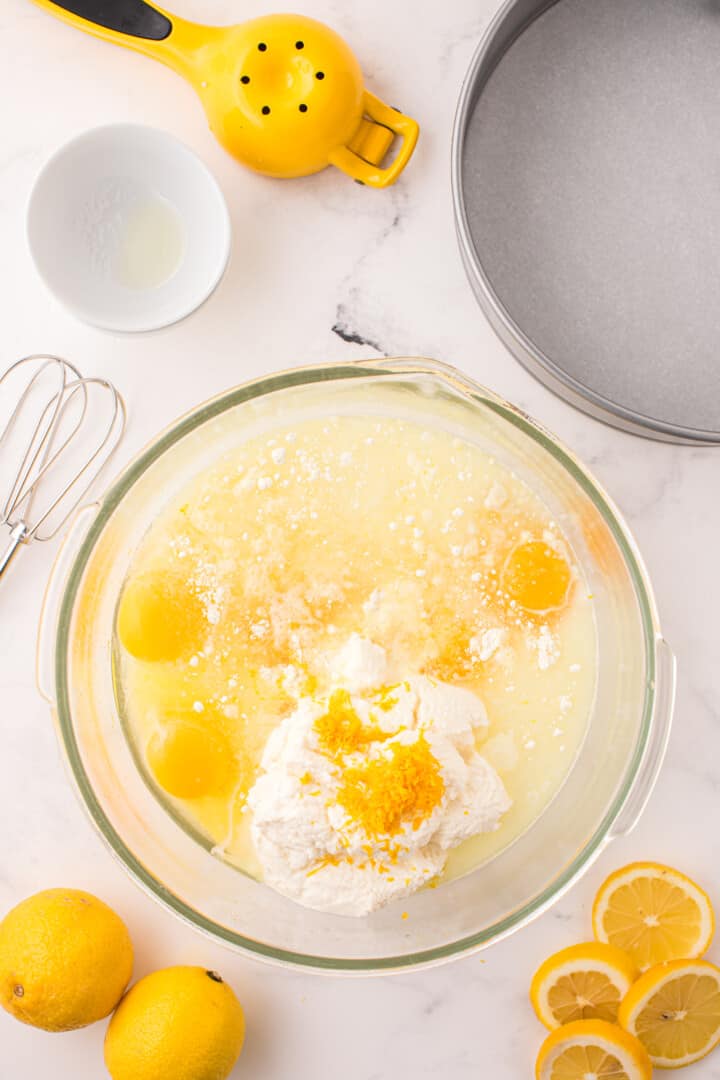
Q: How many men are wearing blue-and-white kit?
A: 0